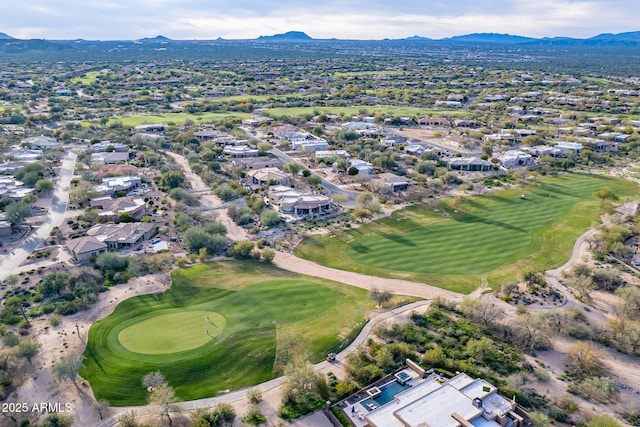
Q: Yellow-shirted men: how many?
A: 0